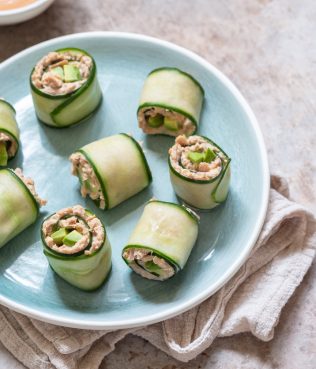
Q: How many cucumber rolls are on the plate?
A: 8